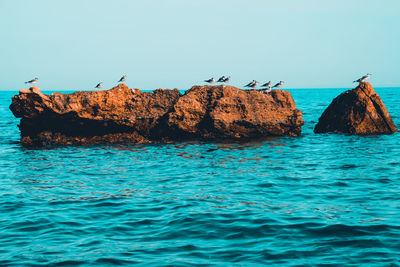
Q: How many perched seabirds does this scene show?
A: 12